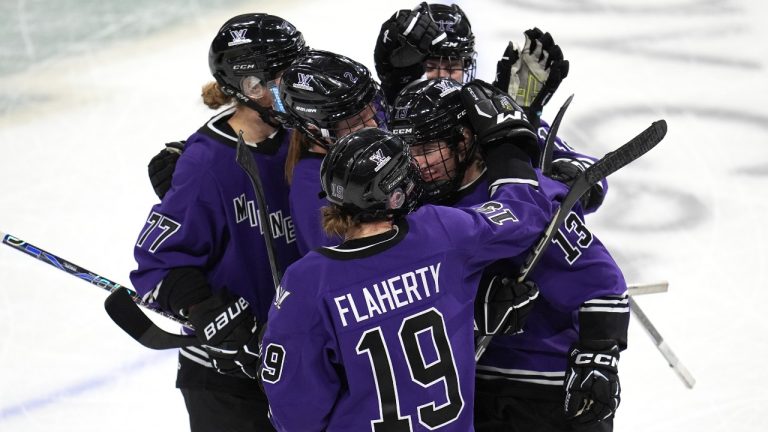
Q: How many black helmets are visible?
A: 5